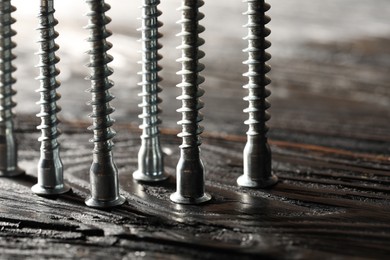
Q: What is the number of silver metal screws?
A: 6